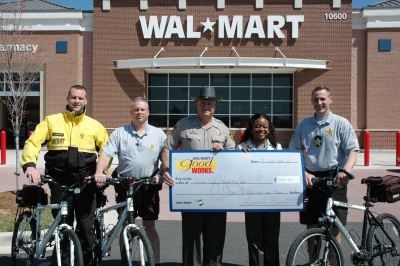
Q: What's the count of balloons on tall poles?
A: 0